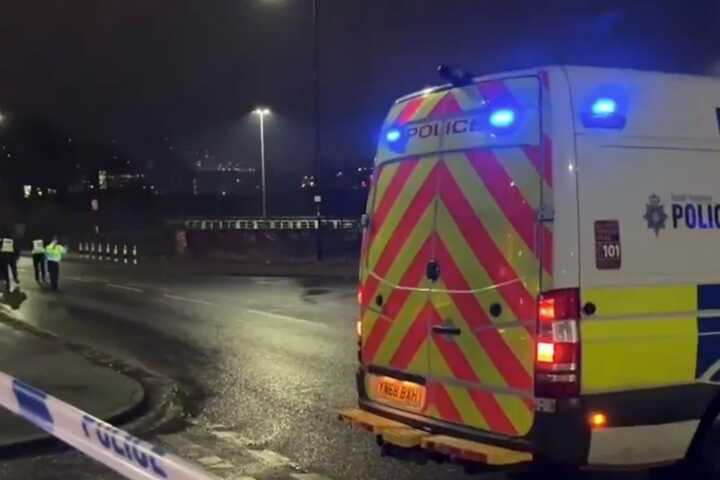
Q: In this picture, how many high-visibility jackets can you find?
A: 3